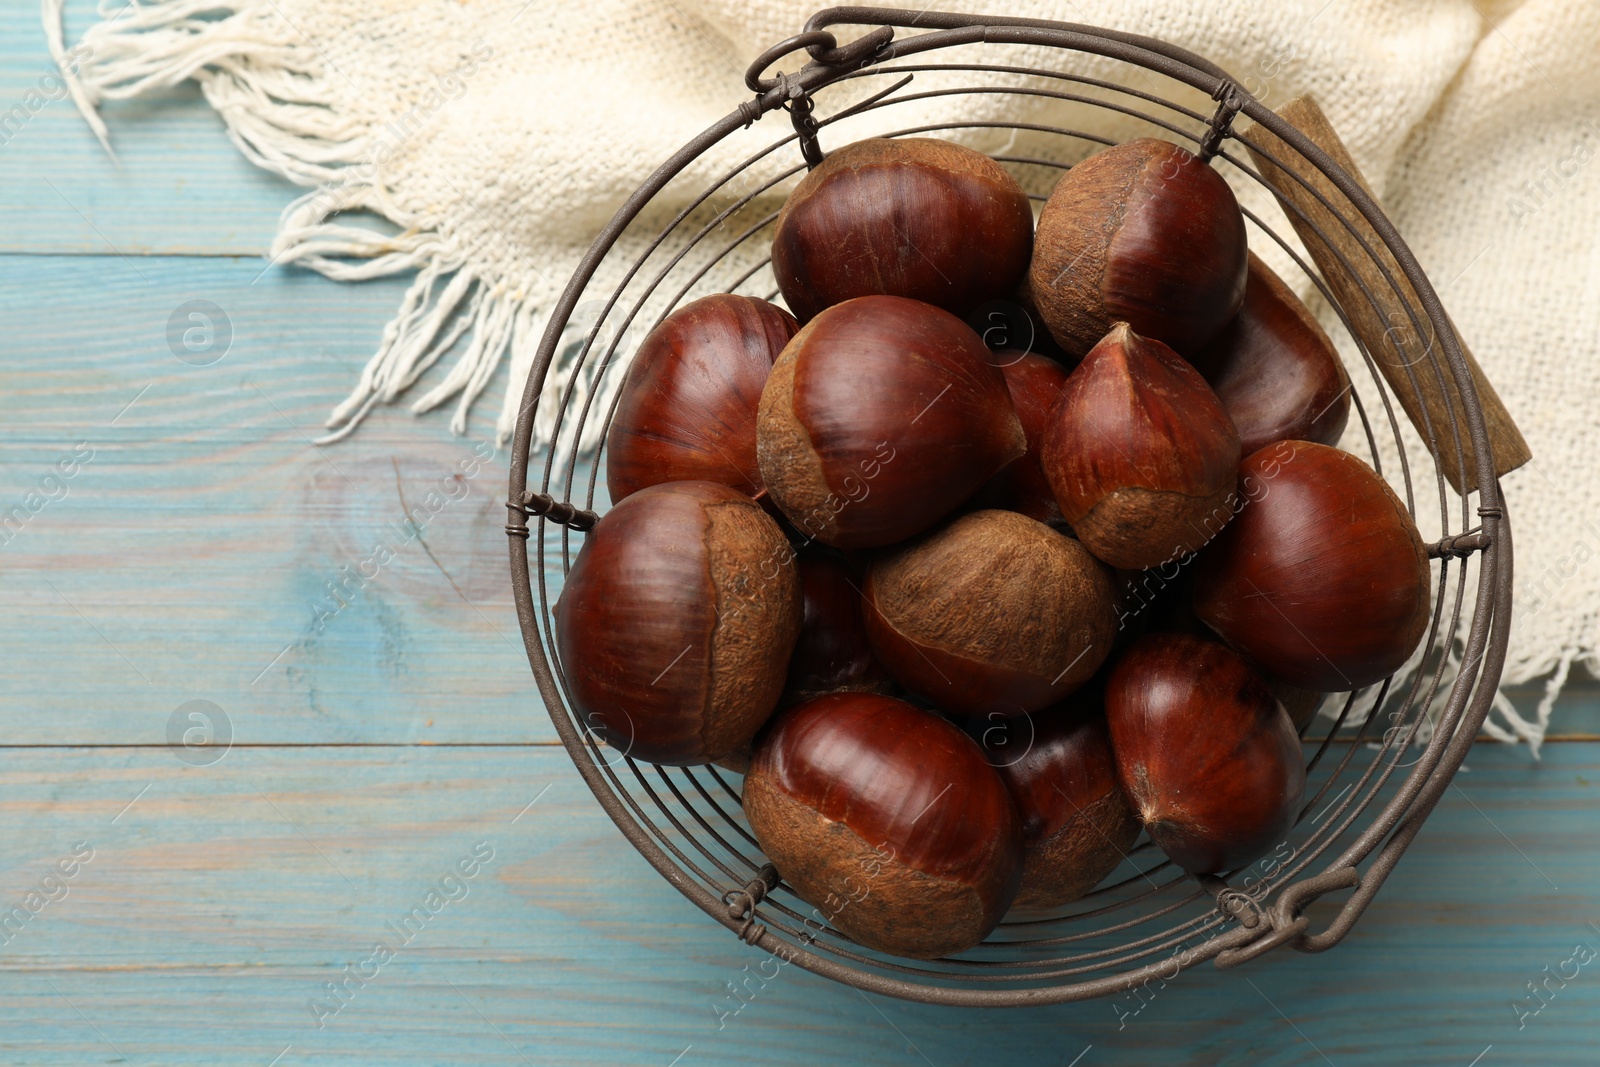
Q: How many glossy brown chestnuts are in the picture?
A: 14